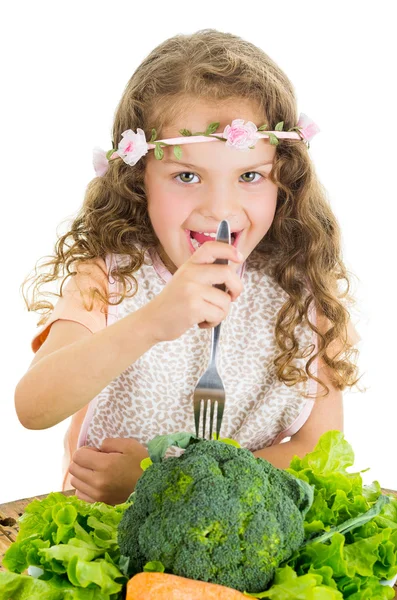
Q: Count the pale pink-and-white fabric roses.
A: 4